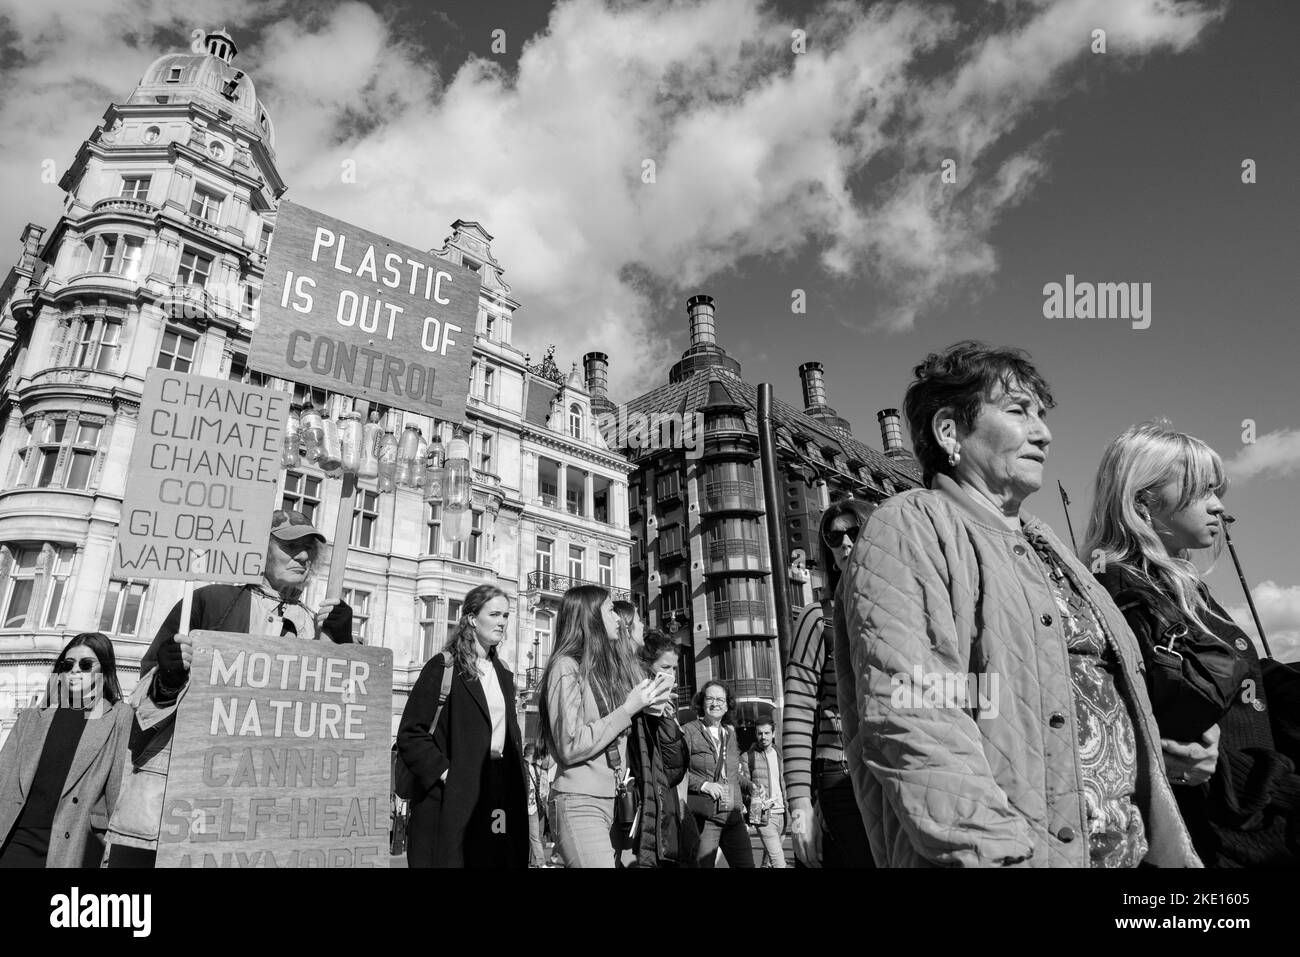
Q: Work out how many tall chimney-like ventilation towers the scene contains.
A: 4